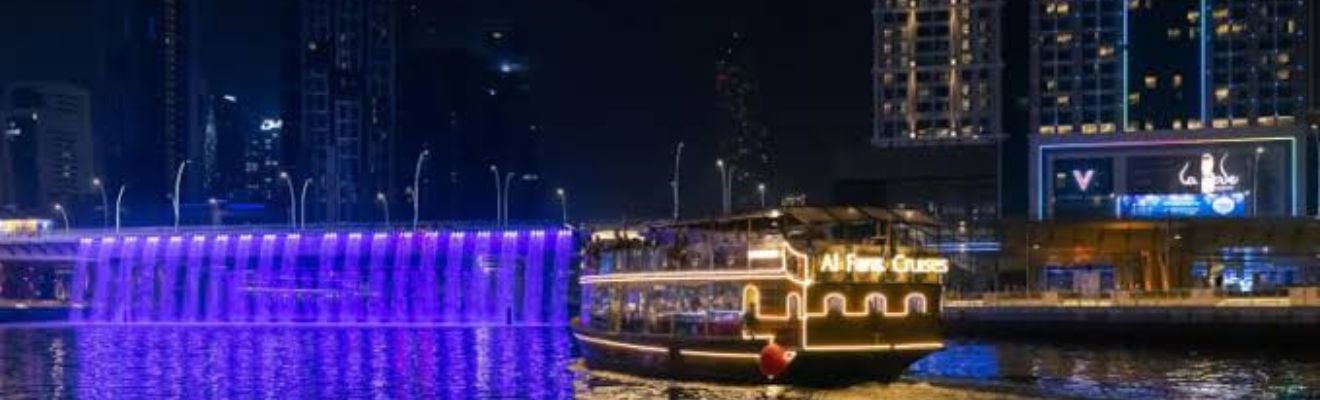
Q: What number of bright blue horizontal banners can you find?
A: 1